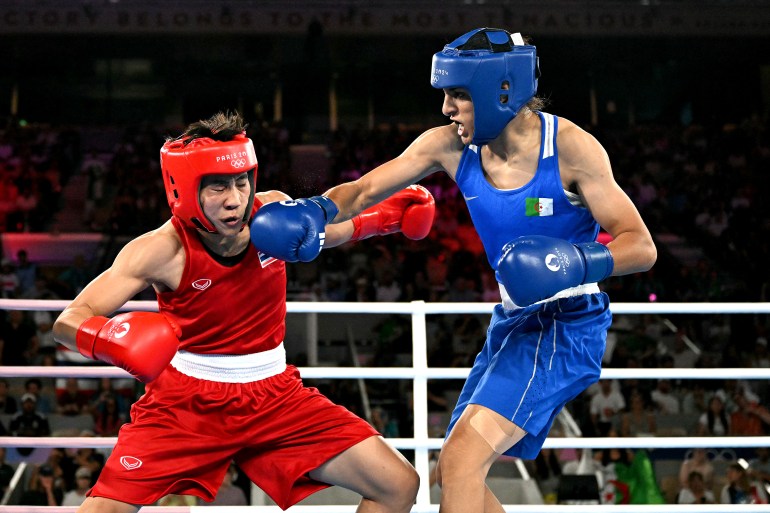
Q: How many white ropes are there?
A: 4